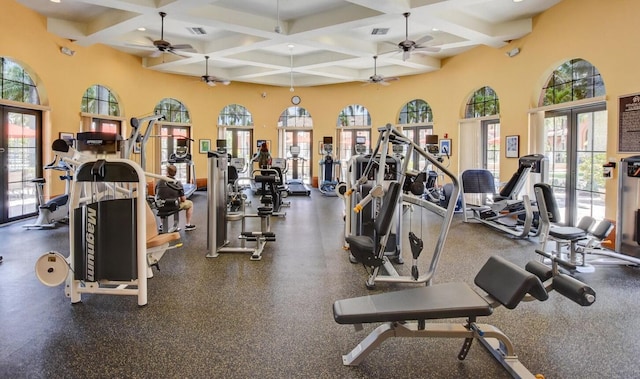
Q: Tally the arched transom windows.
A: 9